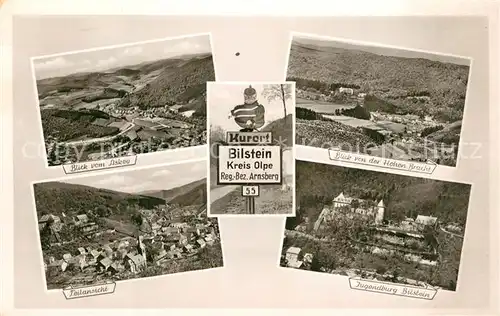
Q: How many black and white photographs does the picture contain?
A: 5